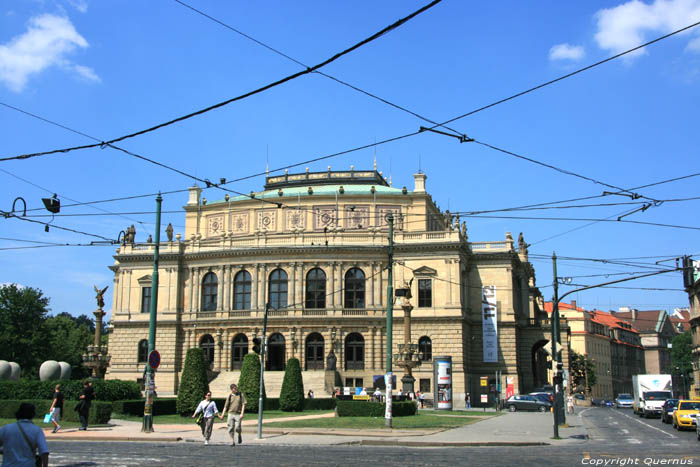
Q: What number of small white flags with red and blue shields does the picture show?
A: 0